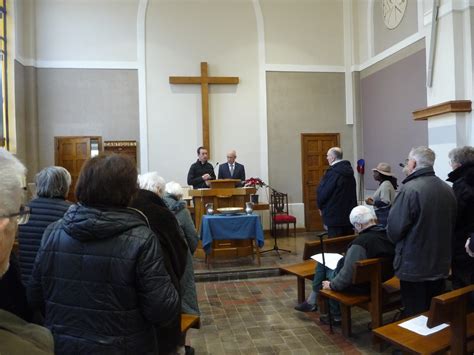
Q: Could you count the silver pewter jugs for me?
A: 2